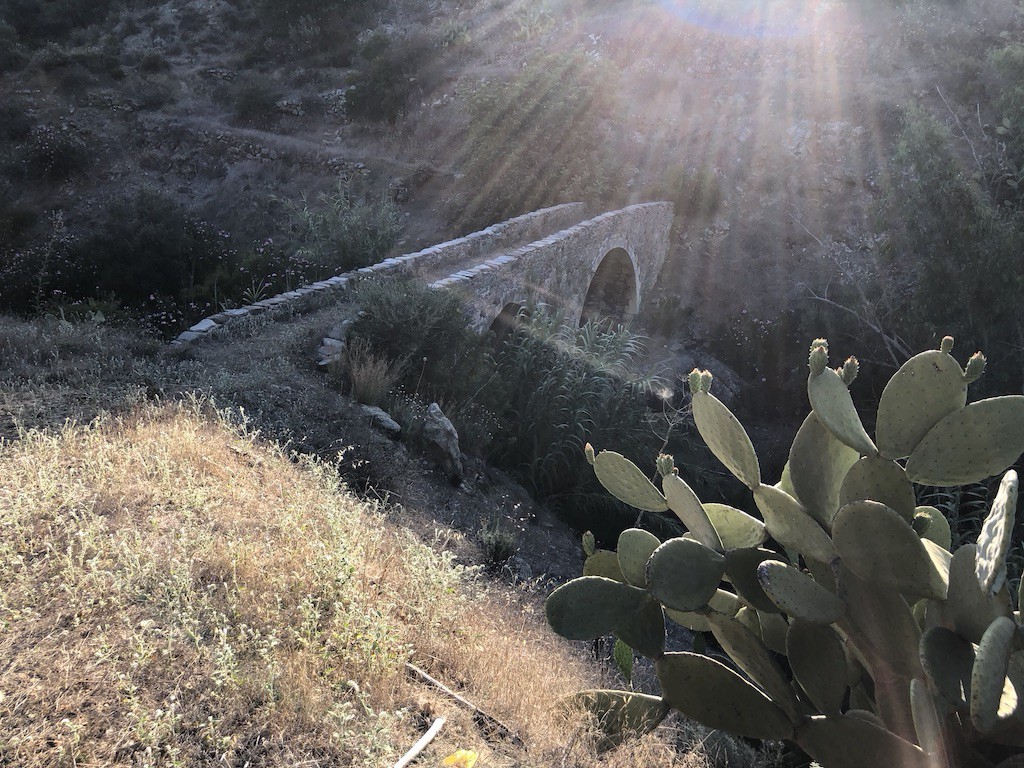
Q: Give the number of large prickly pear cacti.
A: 1